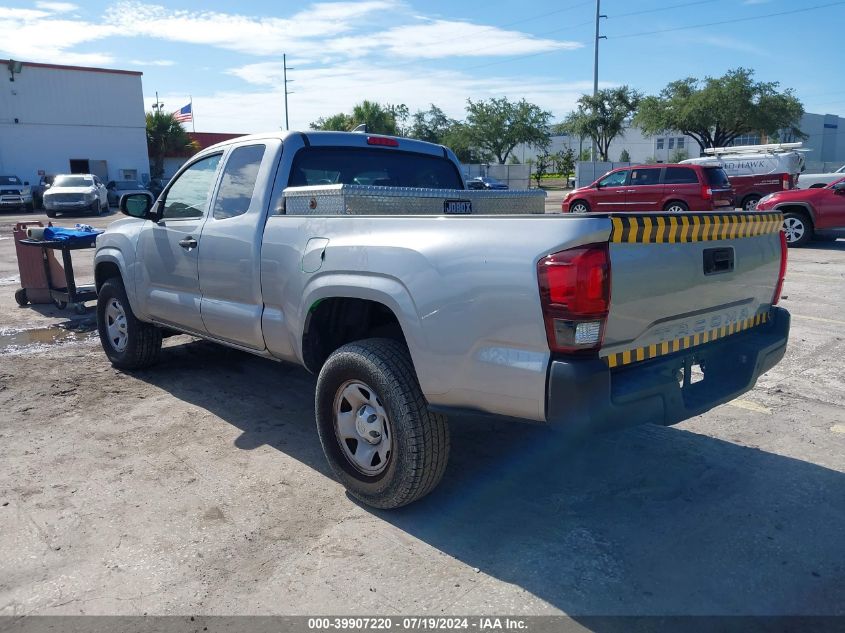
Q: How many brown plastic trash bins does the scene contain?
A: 1